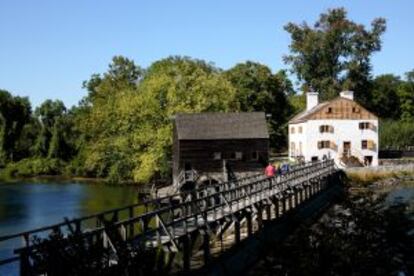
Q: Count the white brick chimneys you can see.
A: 2